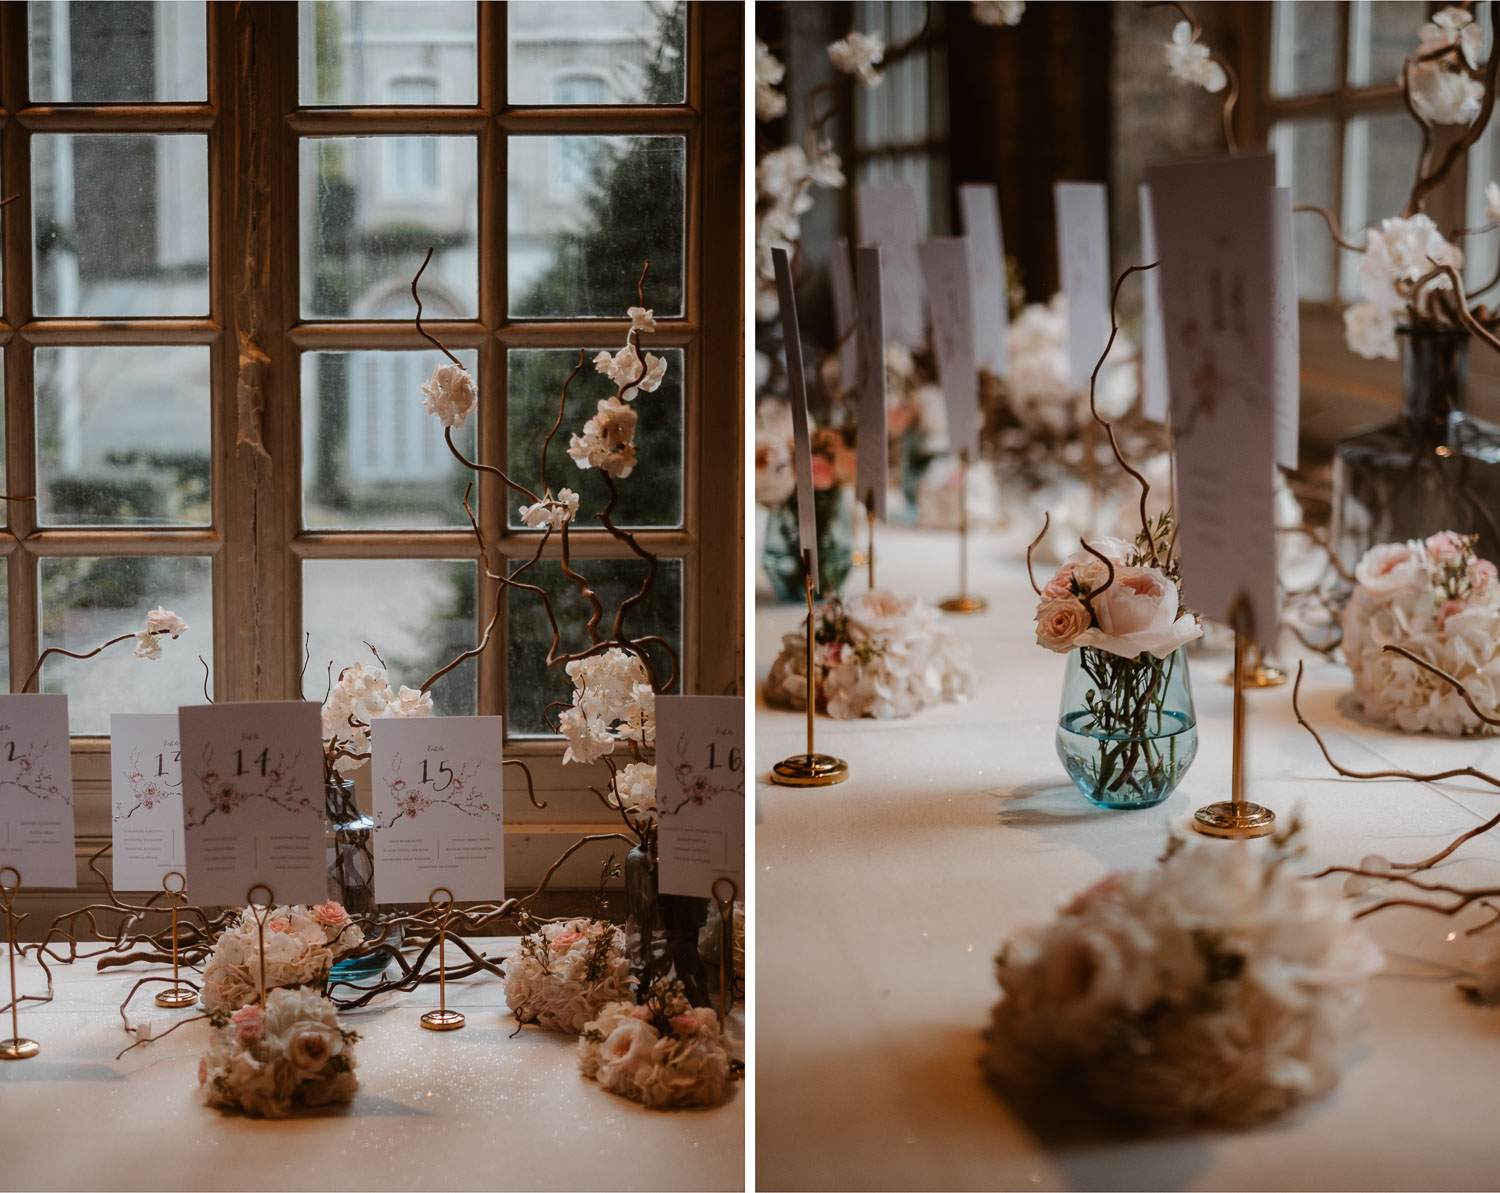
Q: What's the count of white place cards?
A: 15